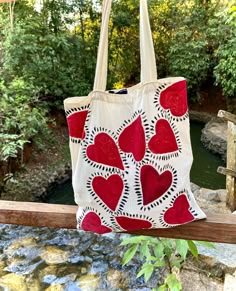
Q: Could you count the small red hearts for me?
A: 10